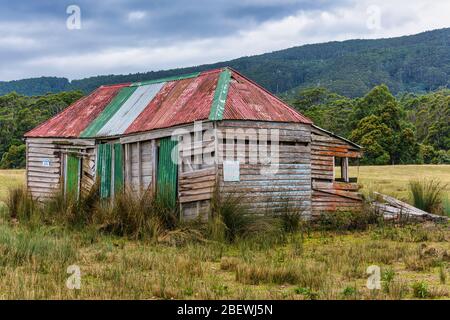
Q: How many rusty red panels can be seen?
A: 3